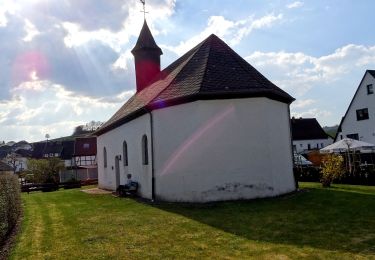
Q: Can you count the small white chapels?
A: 1